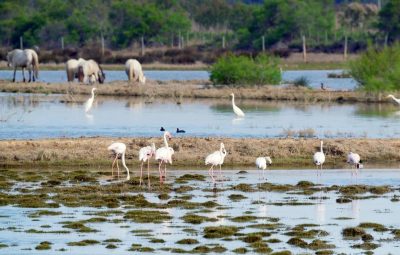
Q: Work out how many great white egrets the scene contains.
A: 3